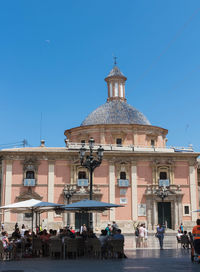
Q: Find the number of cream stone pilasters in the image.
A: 5